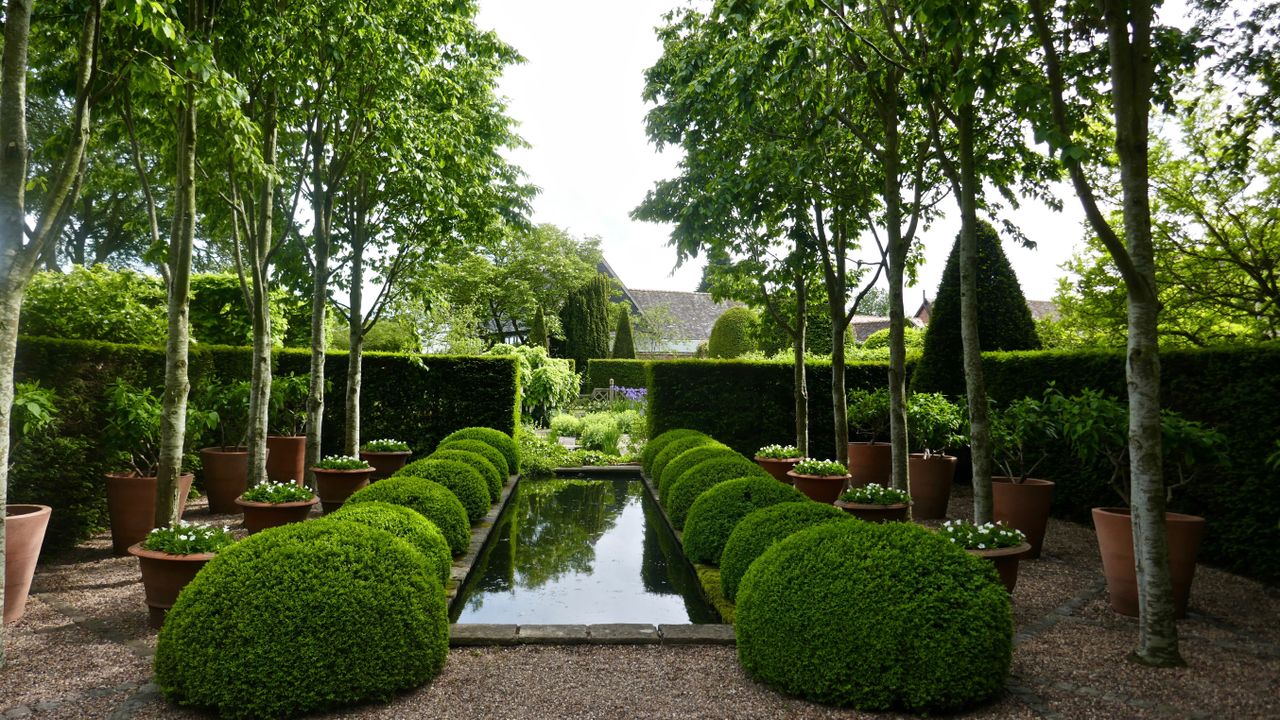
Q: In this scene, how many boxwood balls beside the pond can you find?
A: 14